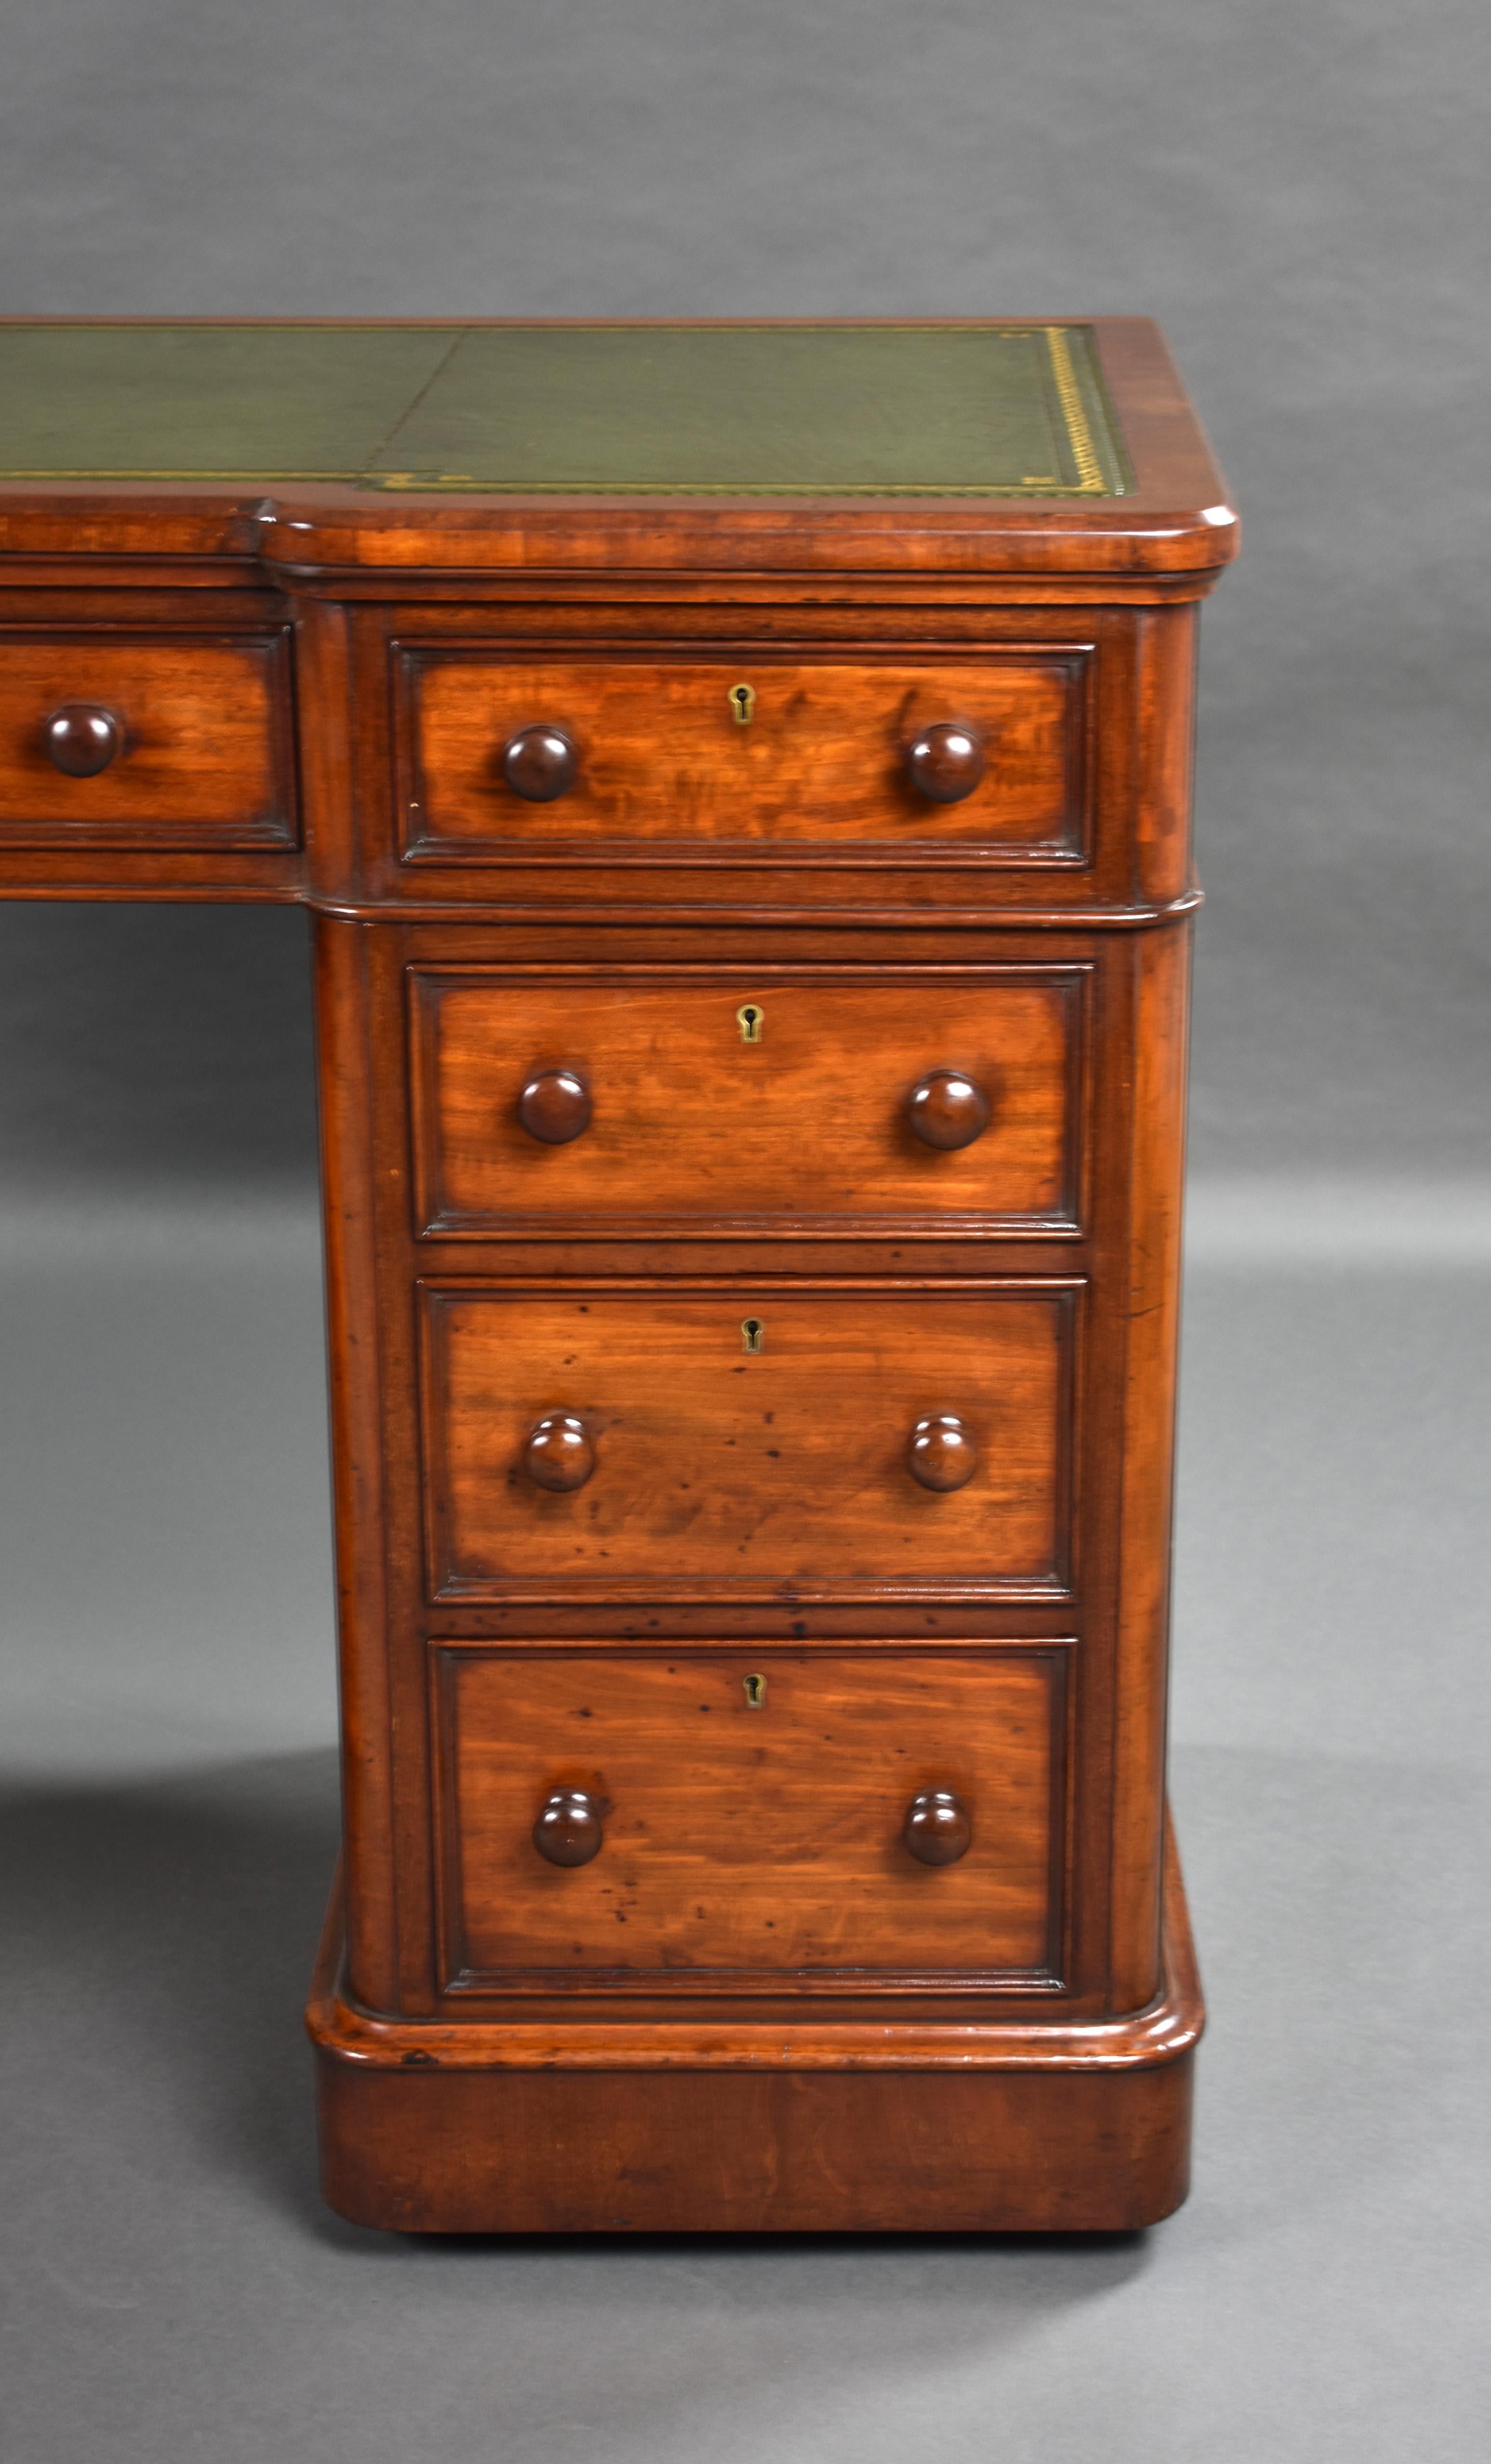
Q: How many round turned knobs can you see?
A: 9